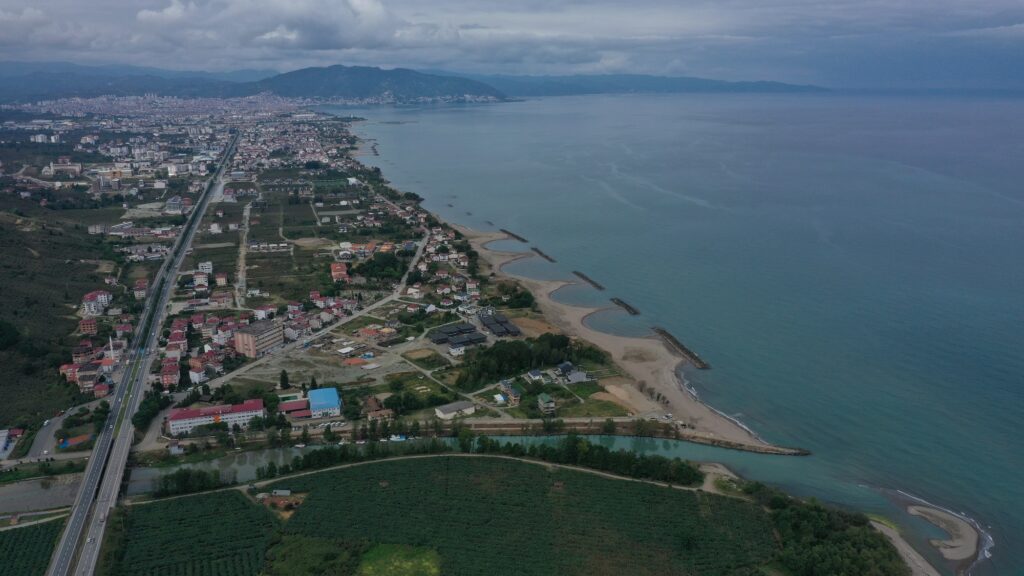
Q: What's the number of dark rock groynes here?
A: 5